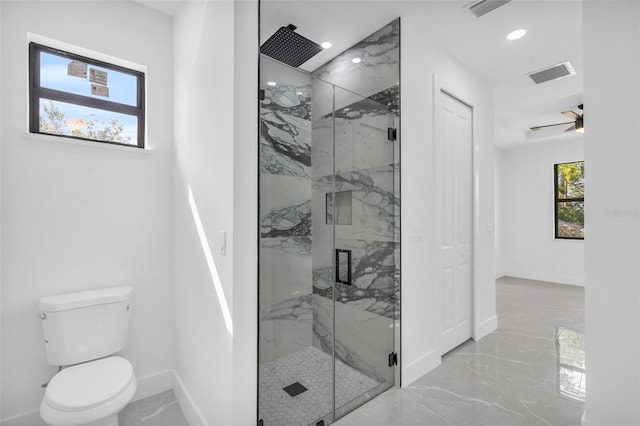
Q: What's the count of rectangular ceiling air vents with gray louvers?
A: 2